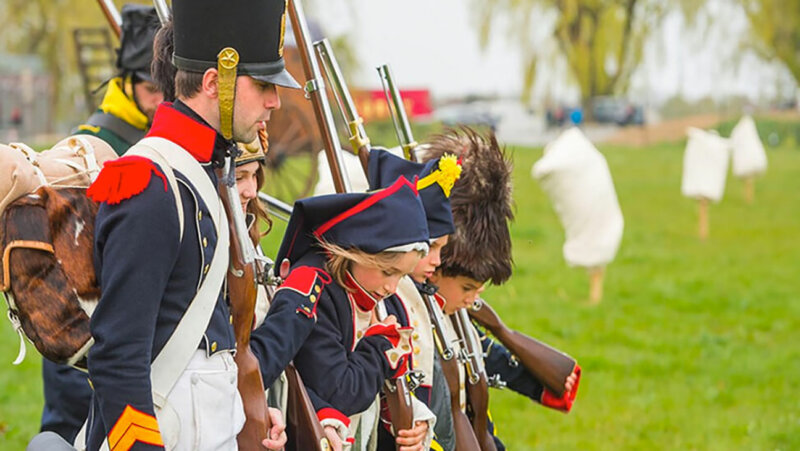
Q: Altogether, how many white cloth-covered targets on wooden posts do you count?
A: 3